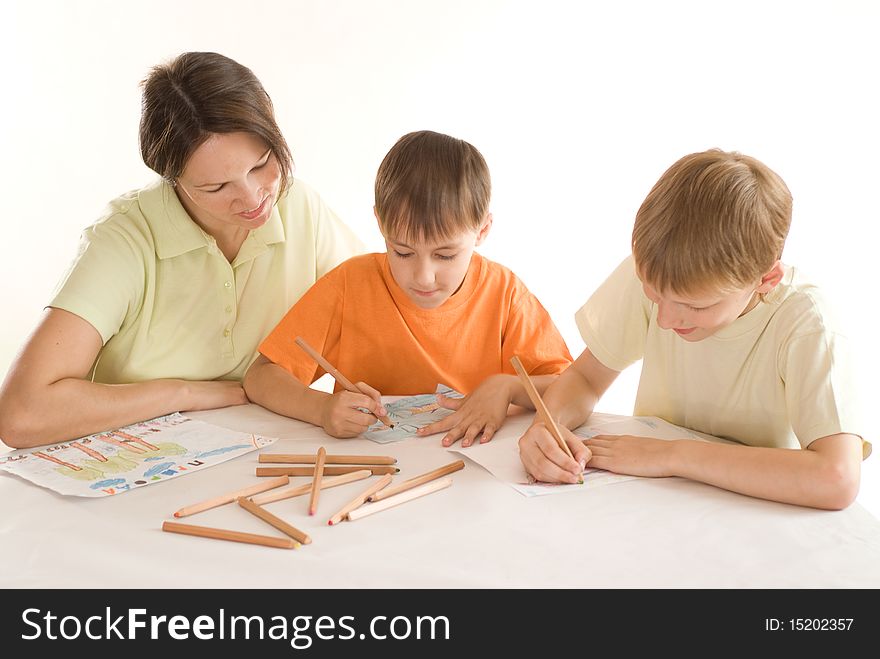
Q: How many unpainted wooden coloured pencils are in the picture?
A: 12